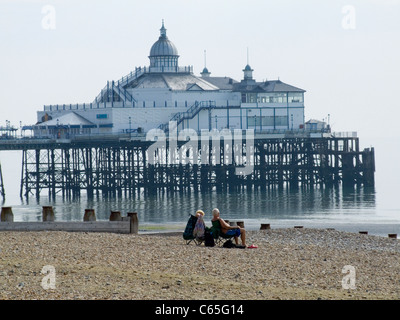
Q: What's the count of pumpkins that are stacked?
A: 0